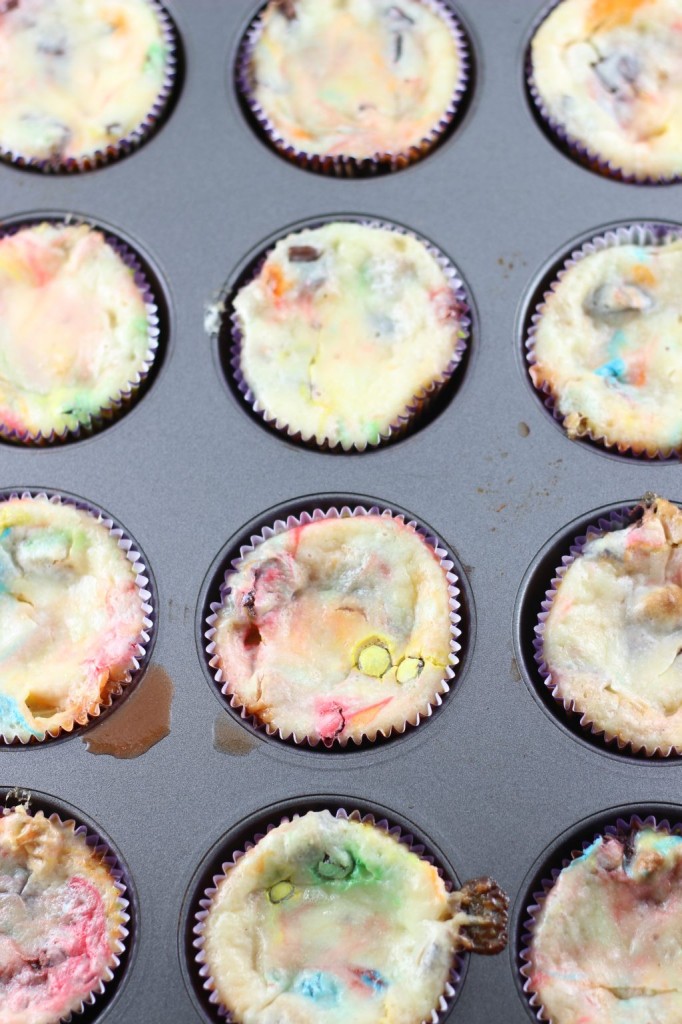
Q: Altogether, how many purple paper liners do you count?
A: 12